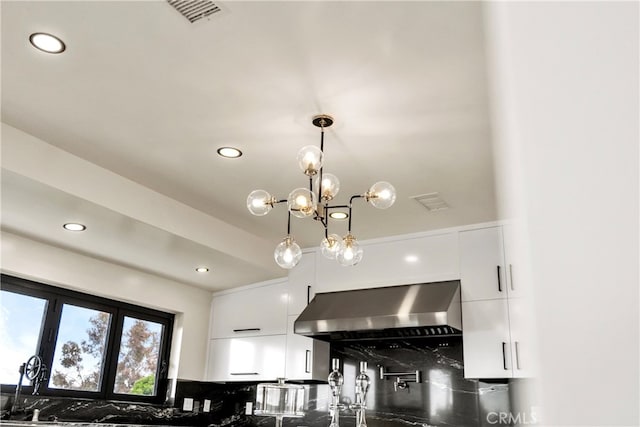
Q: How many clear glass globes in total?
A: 8